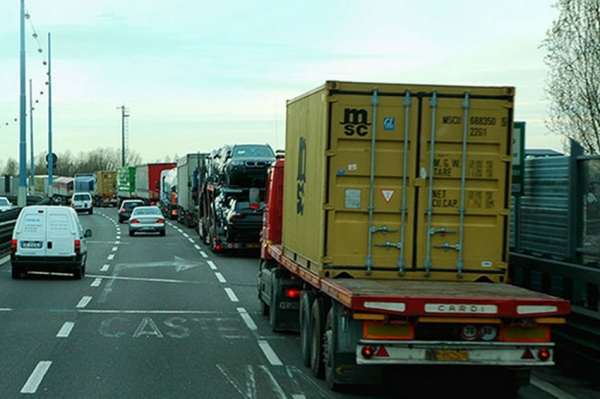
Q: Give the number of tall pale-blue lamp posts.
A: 3